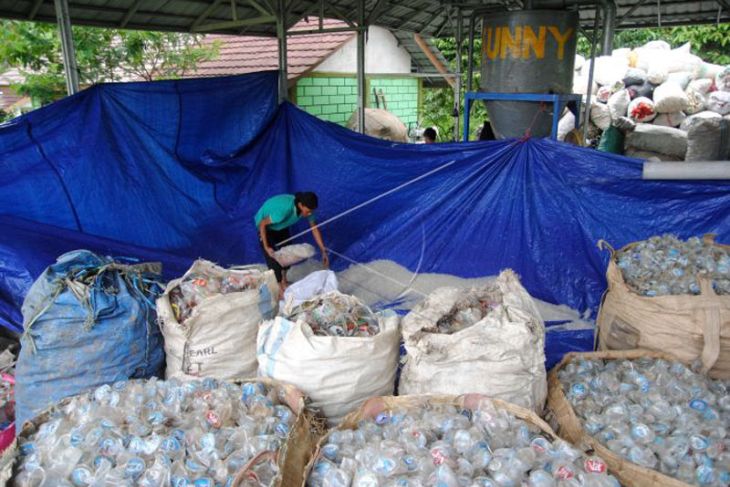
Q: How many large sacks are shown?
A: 8